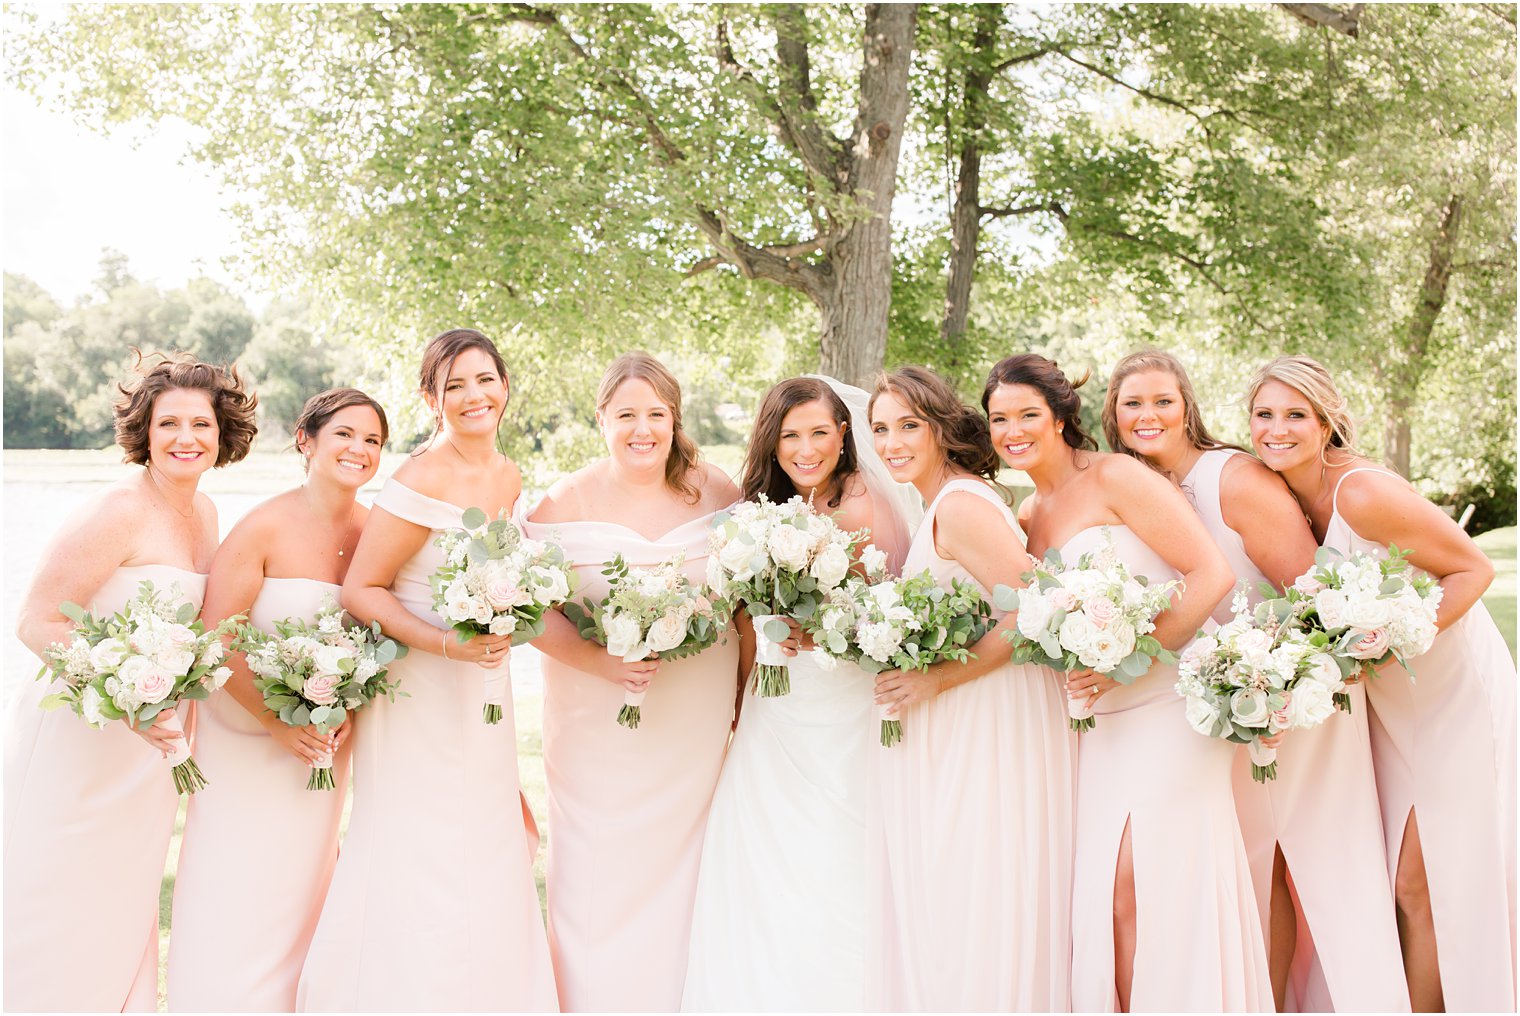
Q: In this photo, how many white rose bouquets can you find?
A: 9